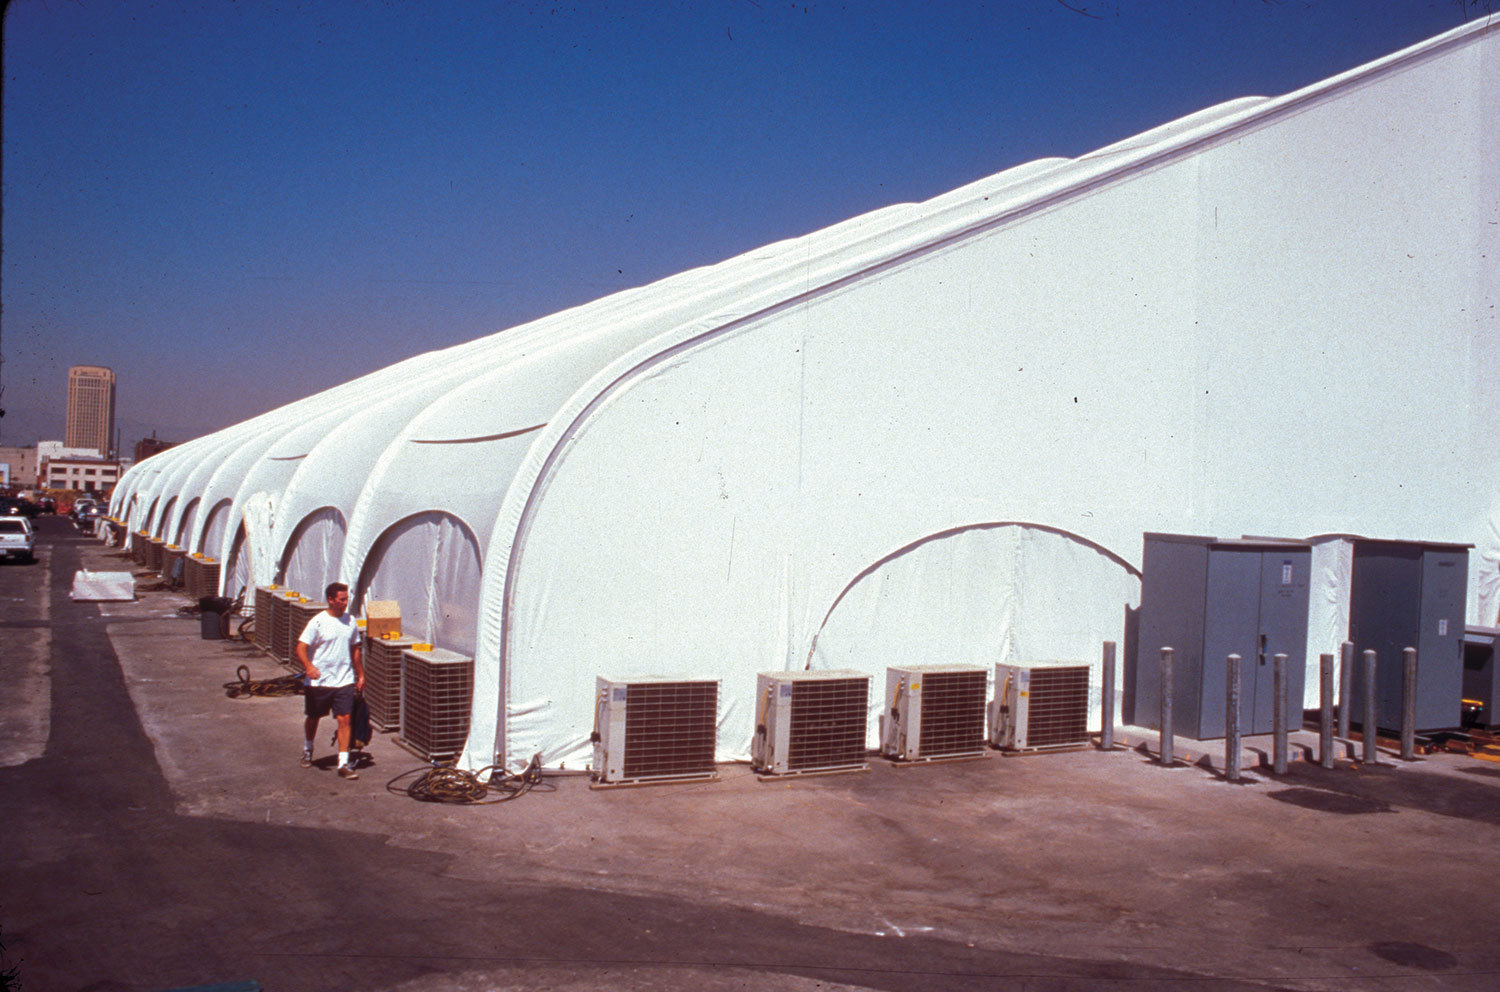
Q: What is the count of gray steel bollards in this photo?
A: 8